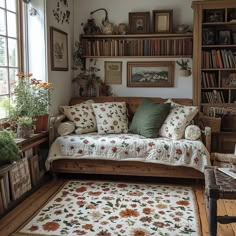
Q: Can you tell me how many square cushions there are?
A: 4